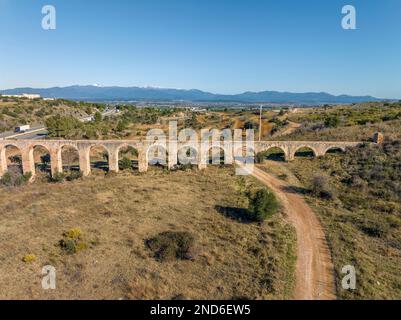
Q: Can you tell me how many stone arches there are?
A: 12